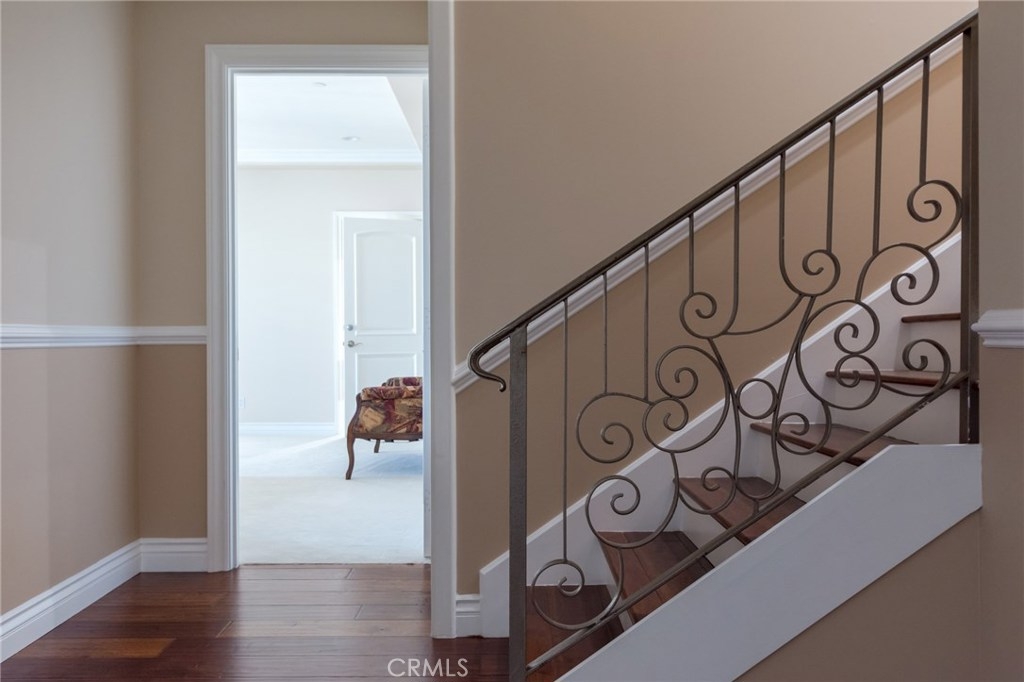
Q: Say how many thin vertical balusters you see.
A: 9